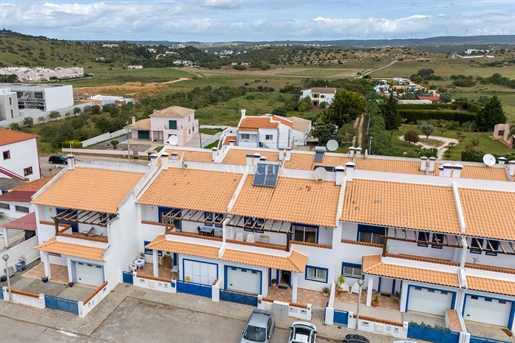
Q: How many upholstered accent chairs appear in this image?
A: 0